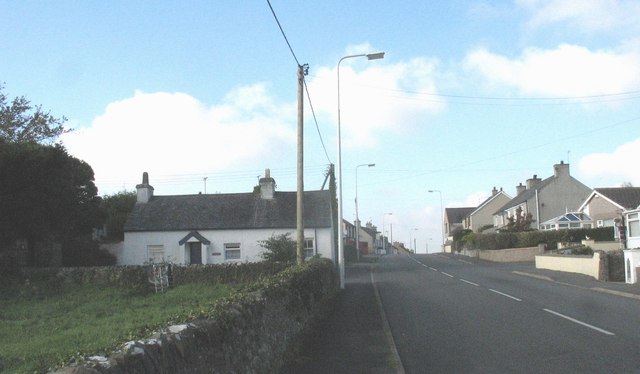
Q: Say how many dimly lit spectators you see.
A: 0